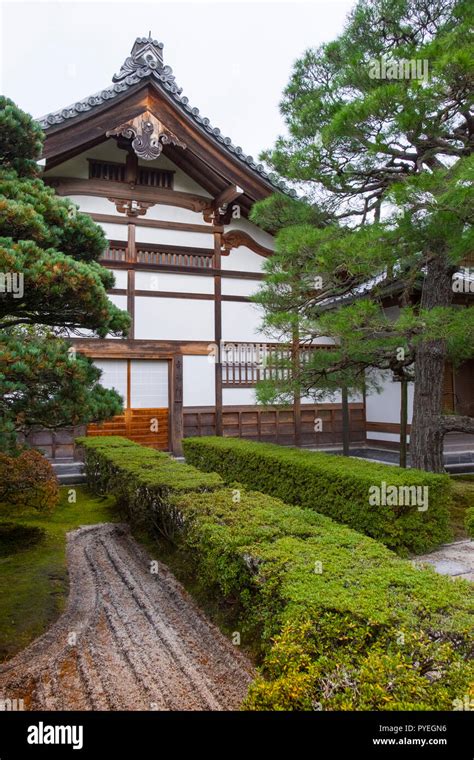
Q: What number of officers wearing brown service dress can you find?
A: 0